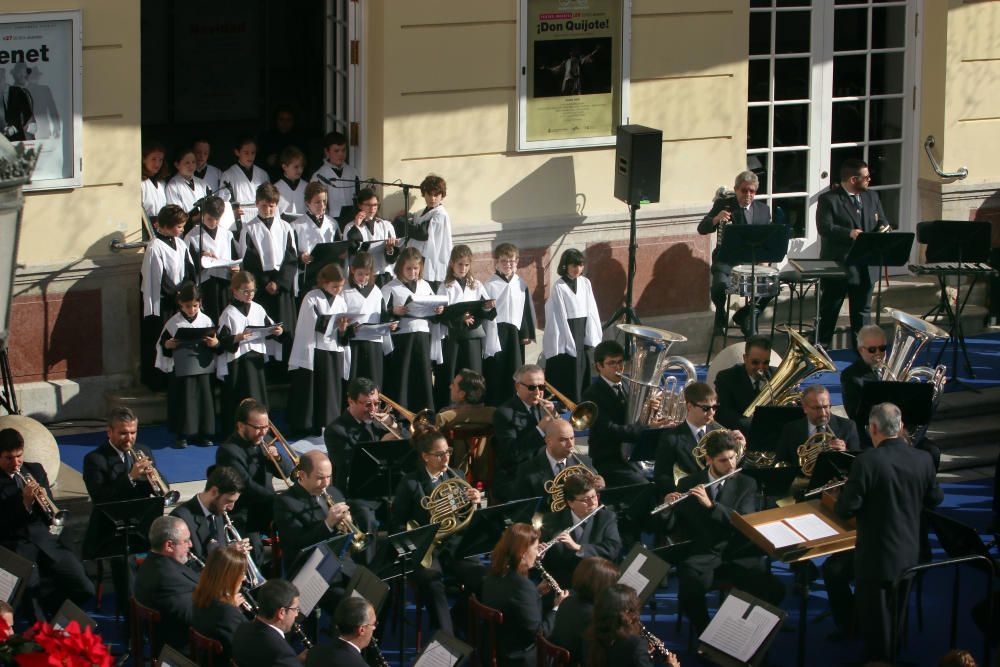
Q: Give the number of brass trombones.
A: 3